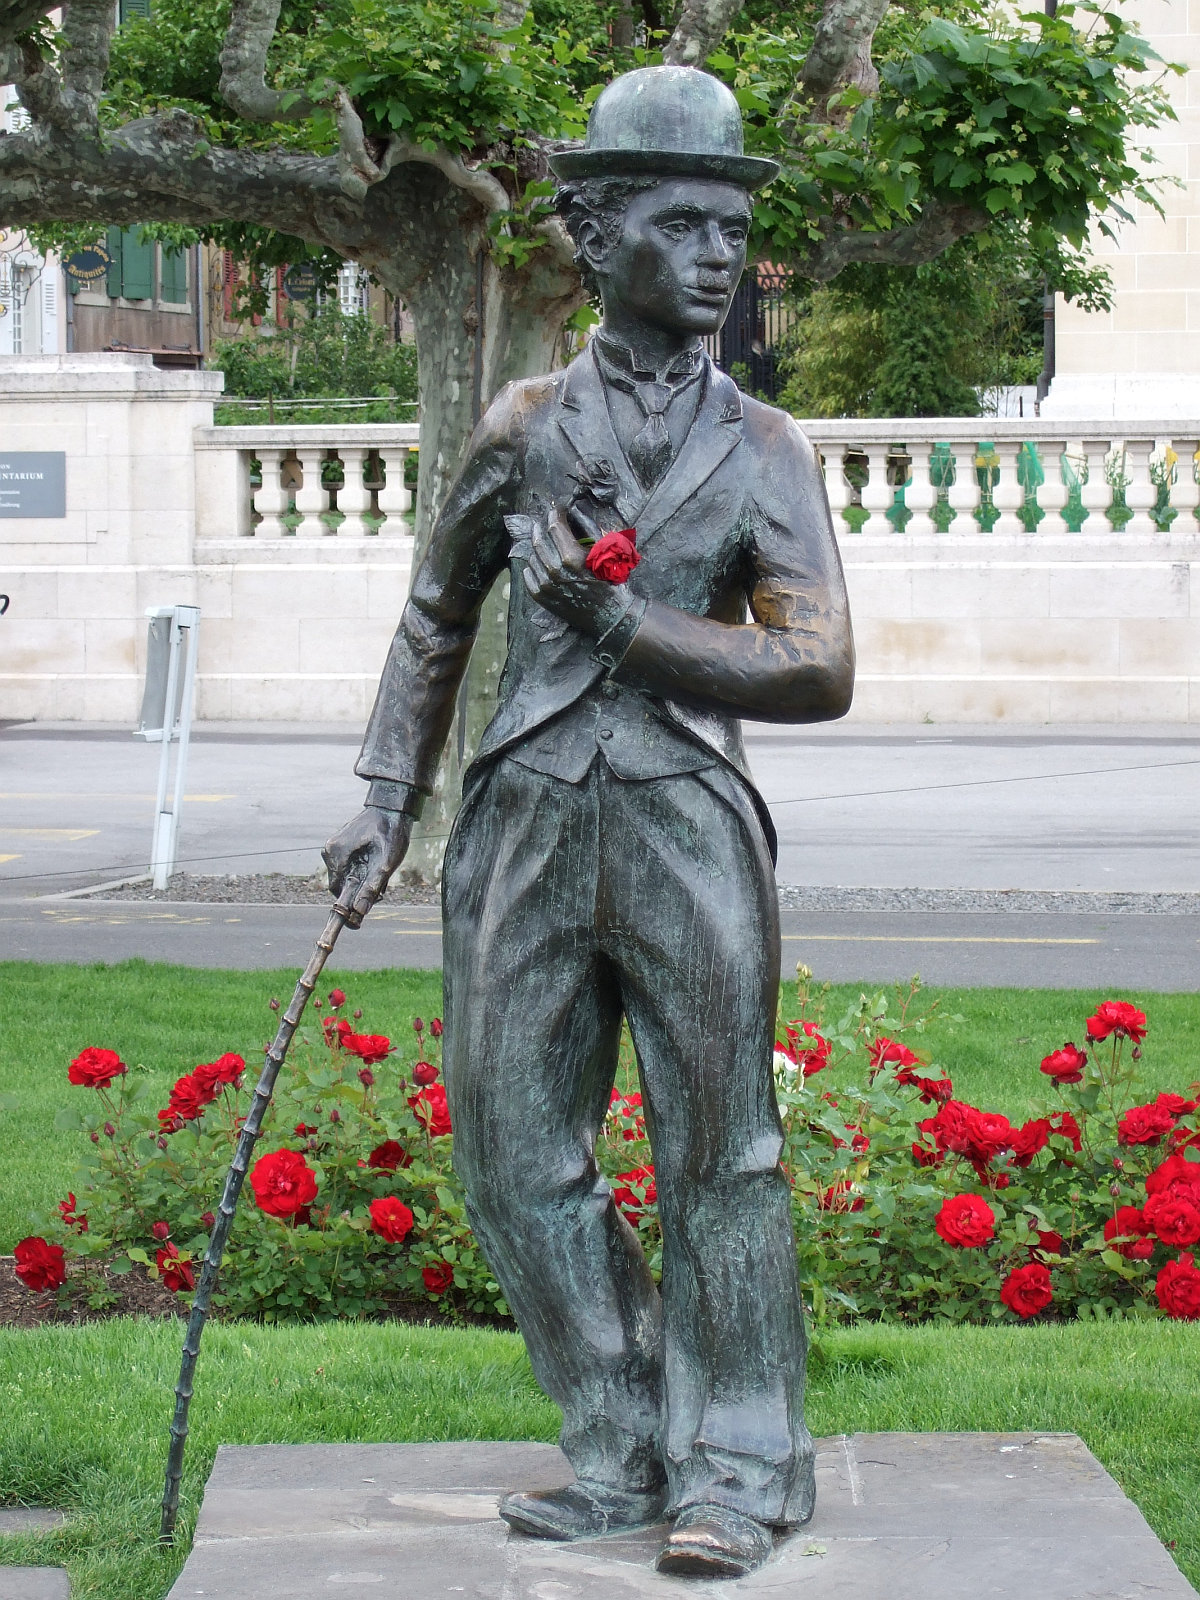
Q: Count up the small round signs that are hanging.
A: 2